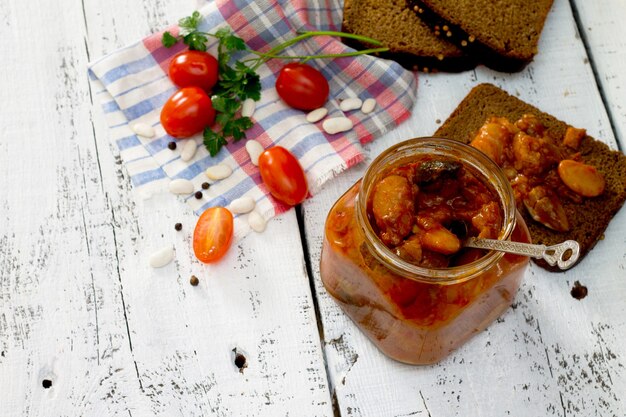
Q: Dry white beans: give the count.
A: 13